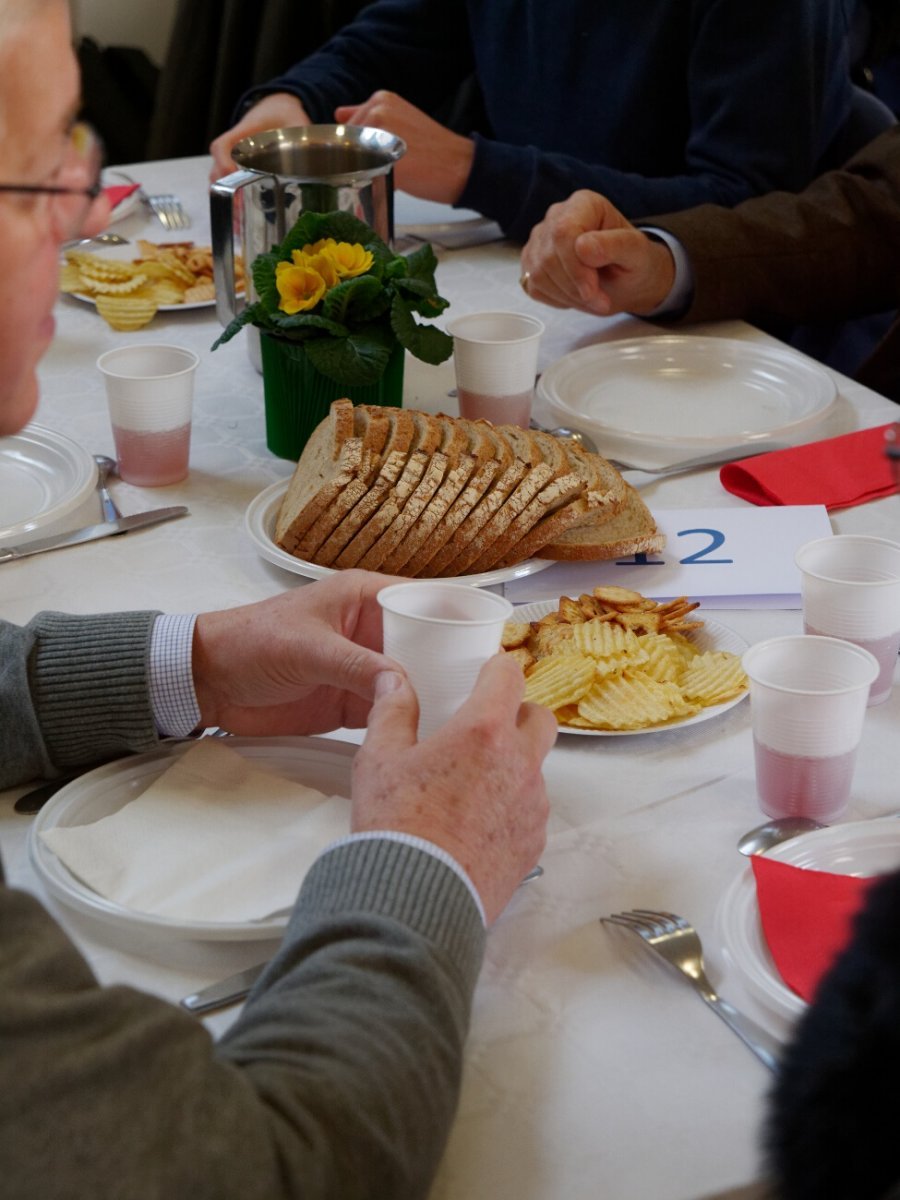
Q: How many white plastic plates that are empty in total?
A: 2